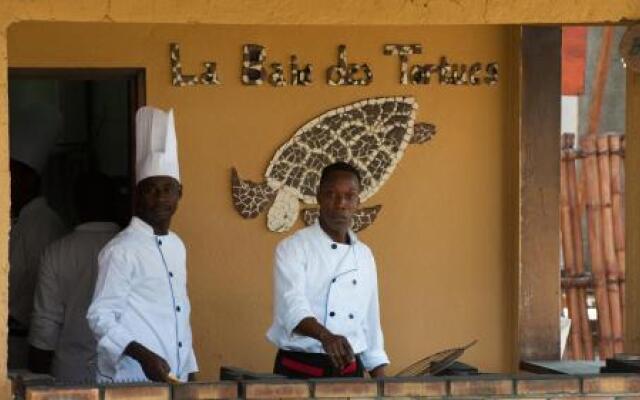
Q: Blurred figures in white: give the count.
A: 2